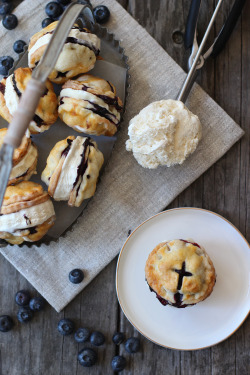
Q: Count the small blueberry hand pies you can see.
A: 7